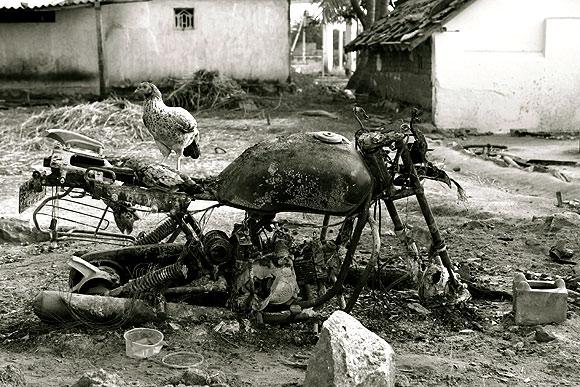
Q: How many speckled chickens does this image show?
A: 1